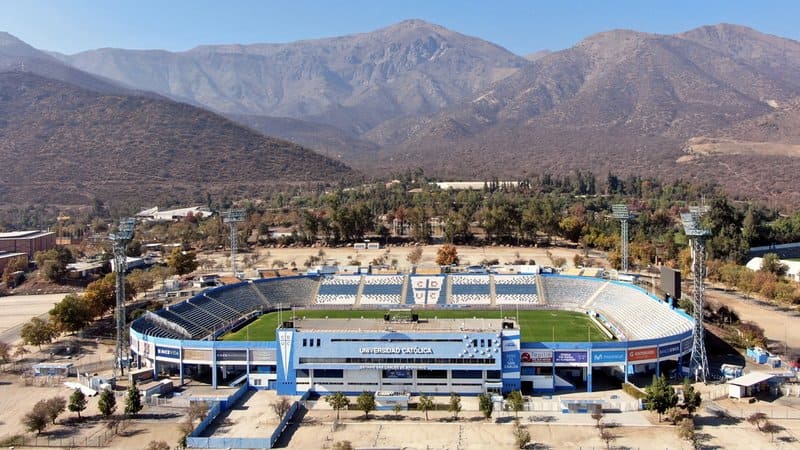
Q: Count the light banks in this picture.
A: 4